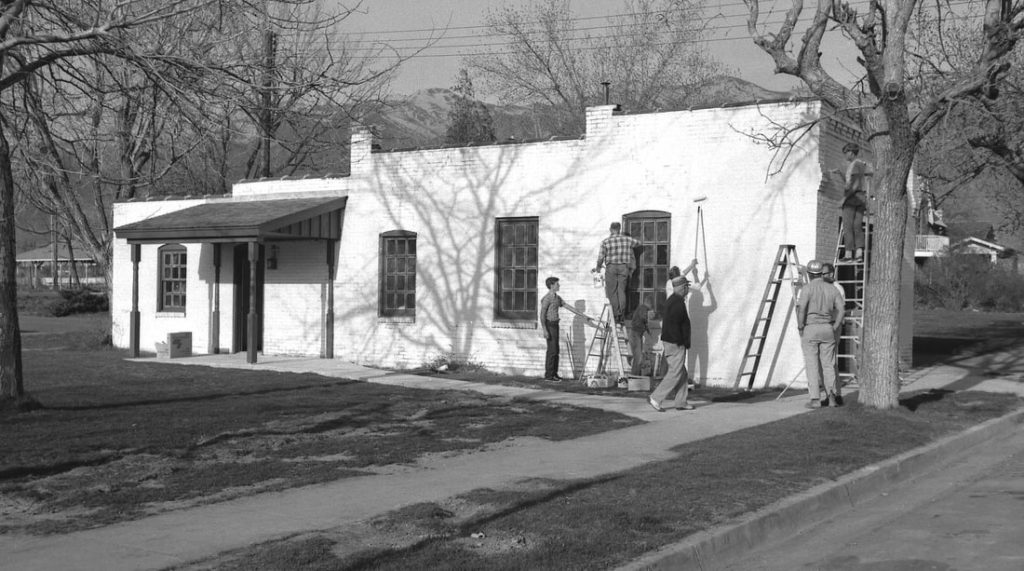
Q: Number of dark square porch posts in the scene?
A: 4